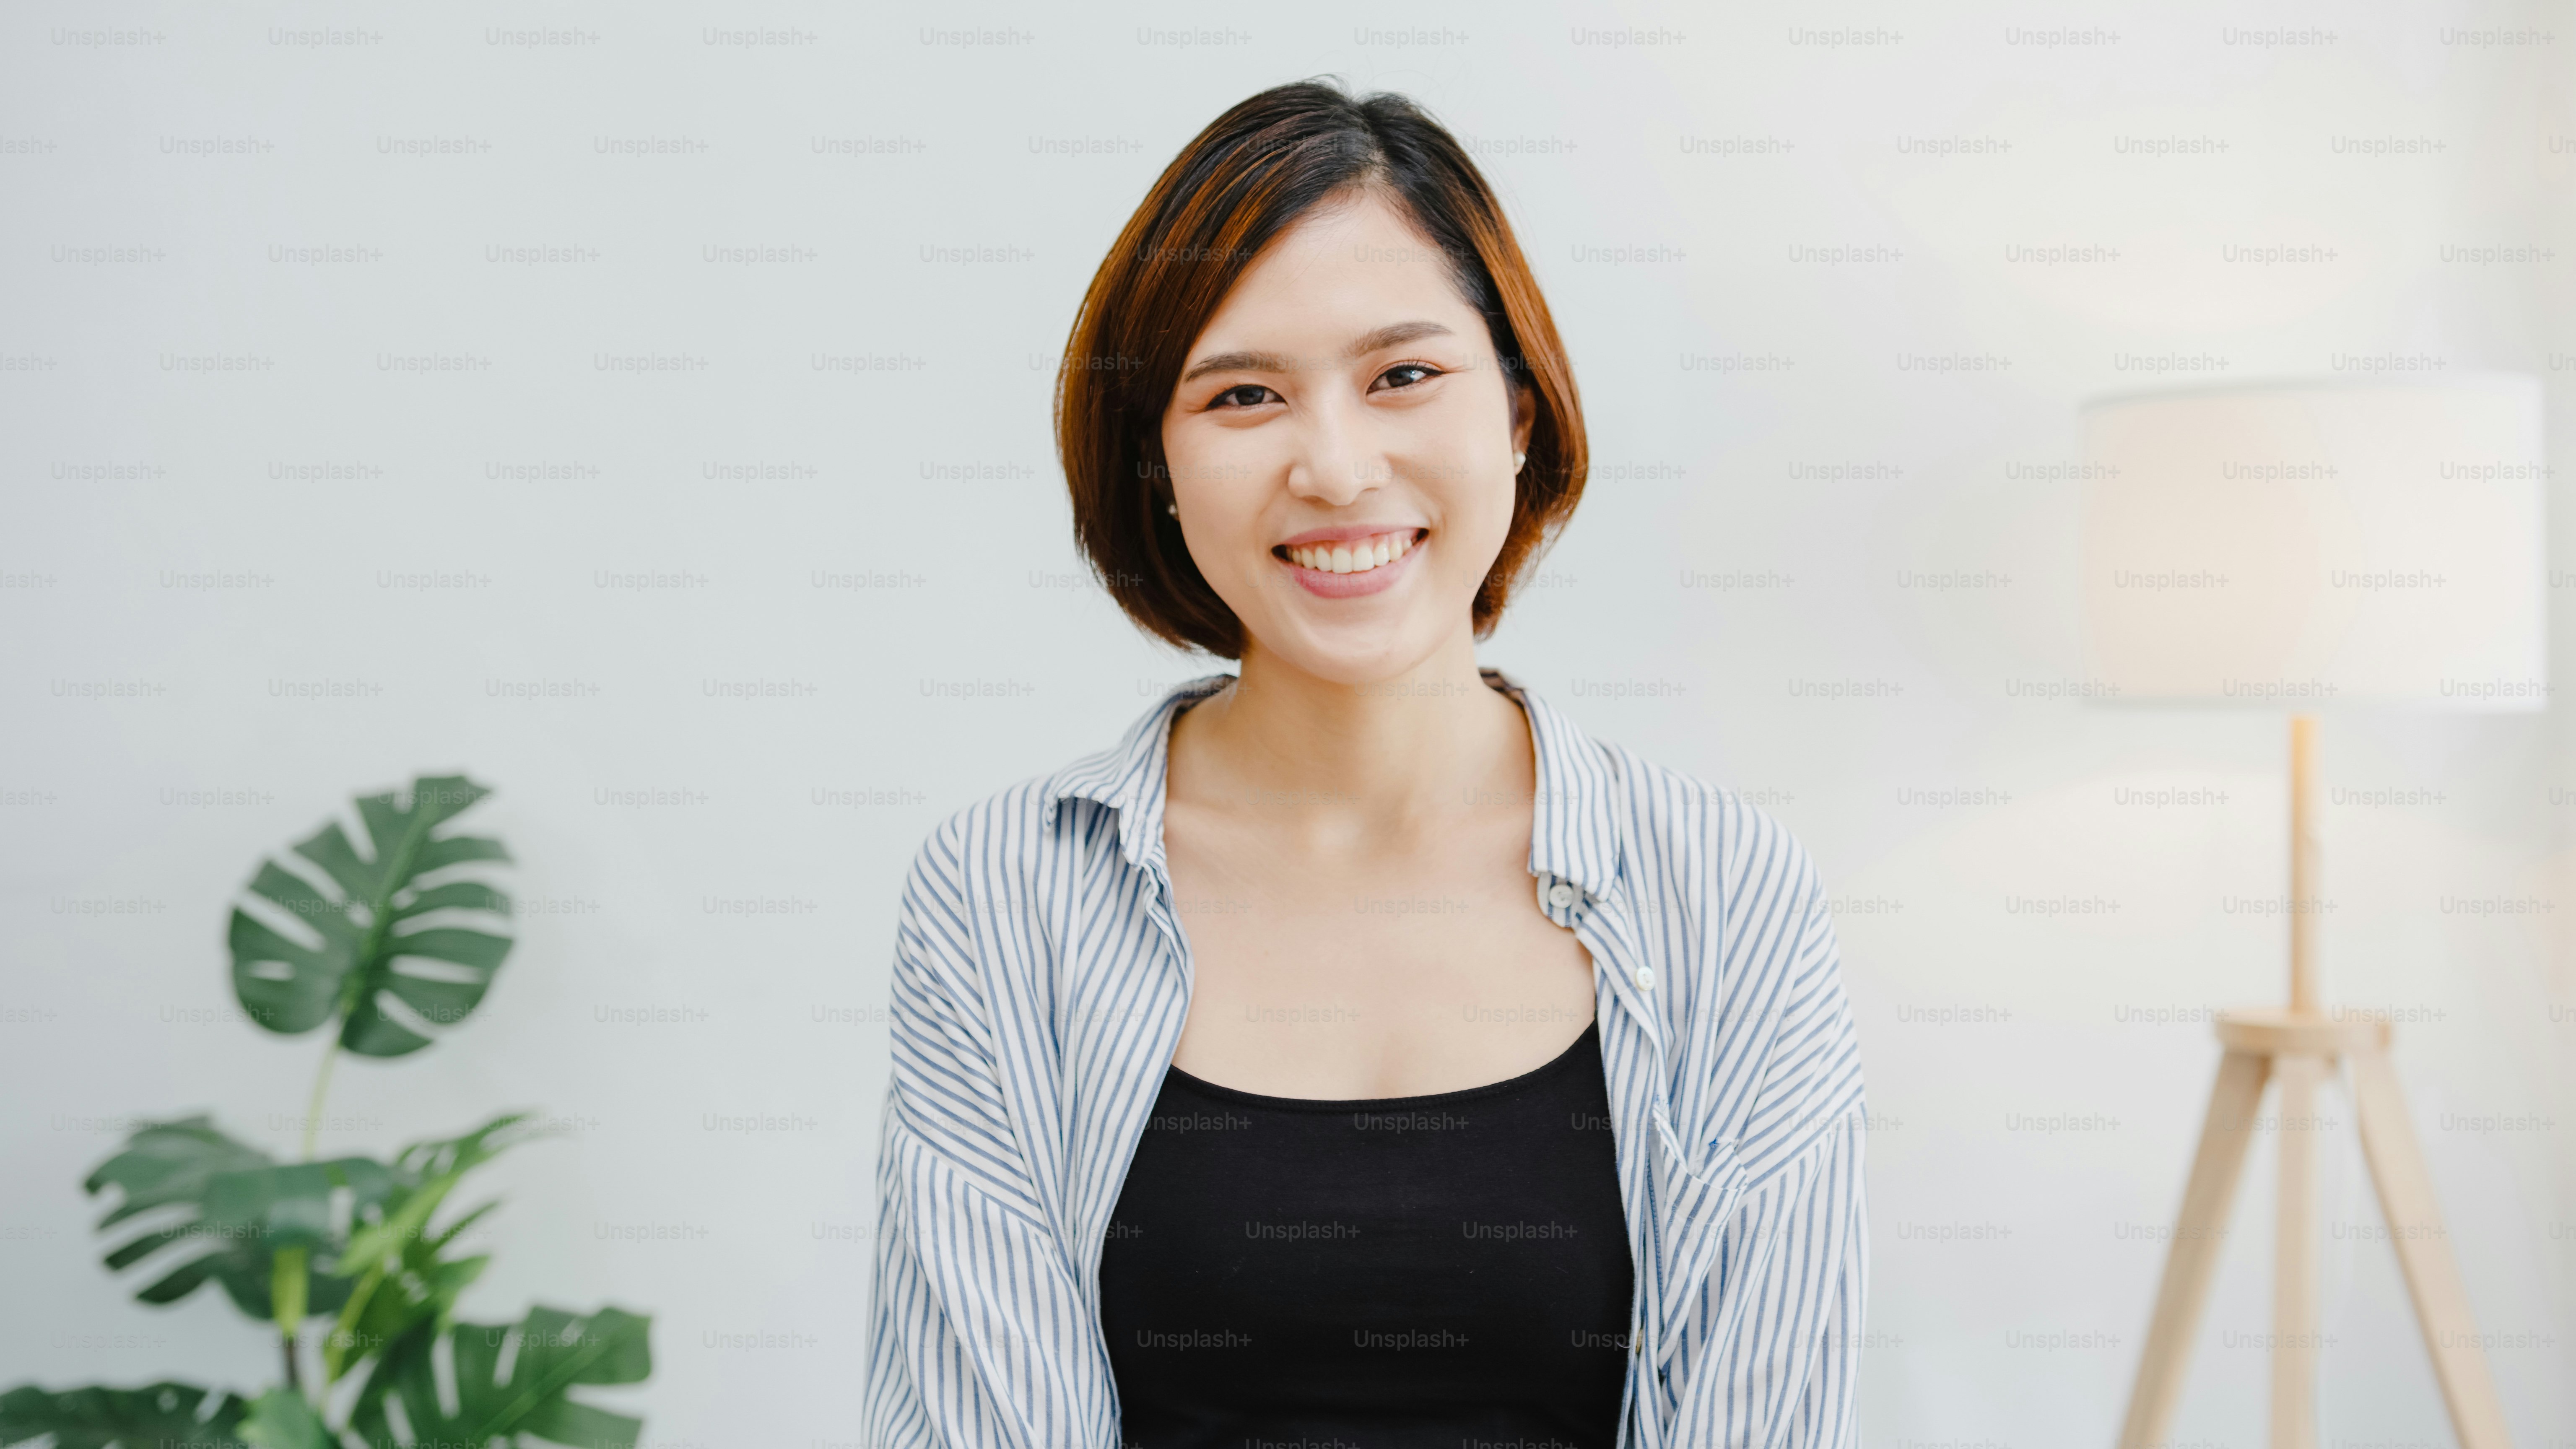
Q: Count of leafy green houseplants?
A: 1